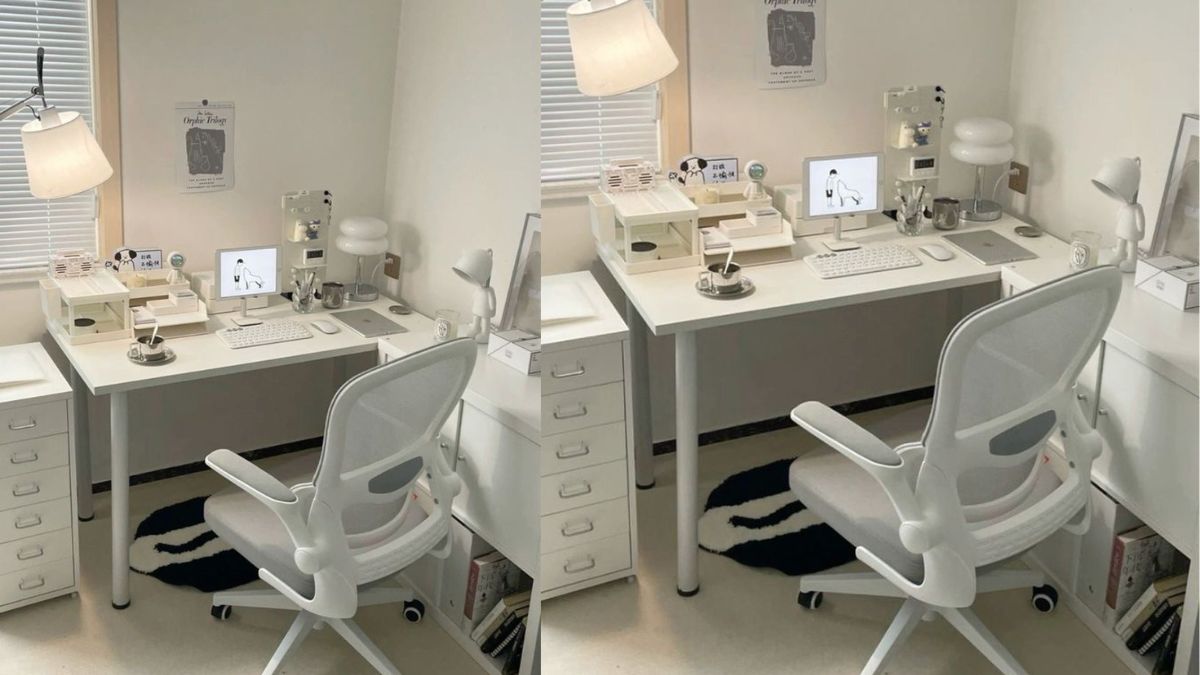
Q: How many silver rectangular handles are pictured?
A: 12